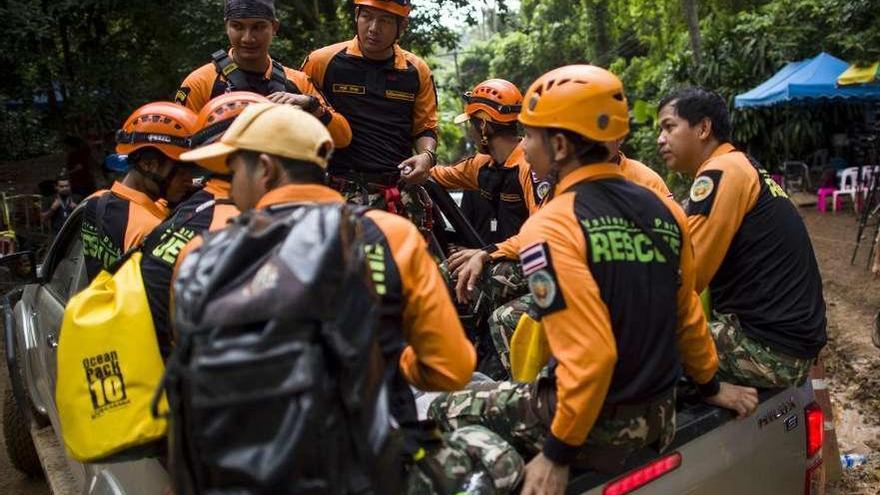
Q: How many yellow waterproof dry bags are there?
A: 2